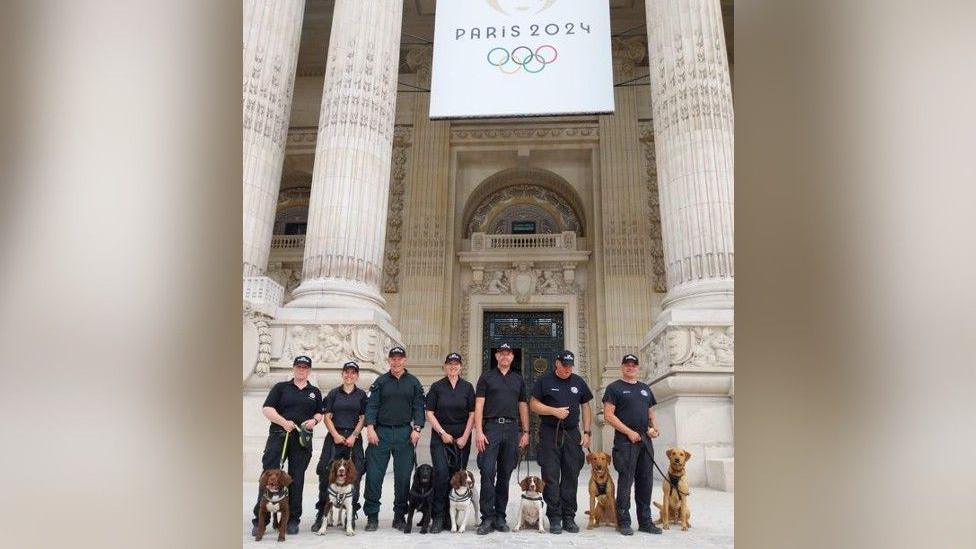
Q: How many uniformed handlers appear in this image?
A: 7